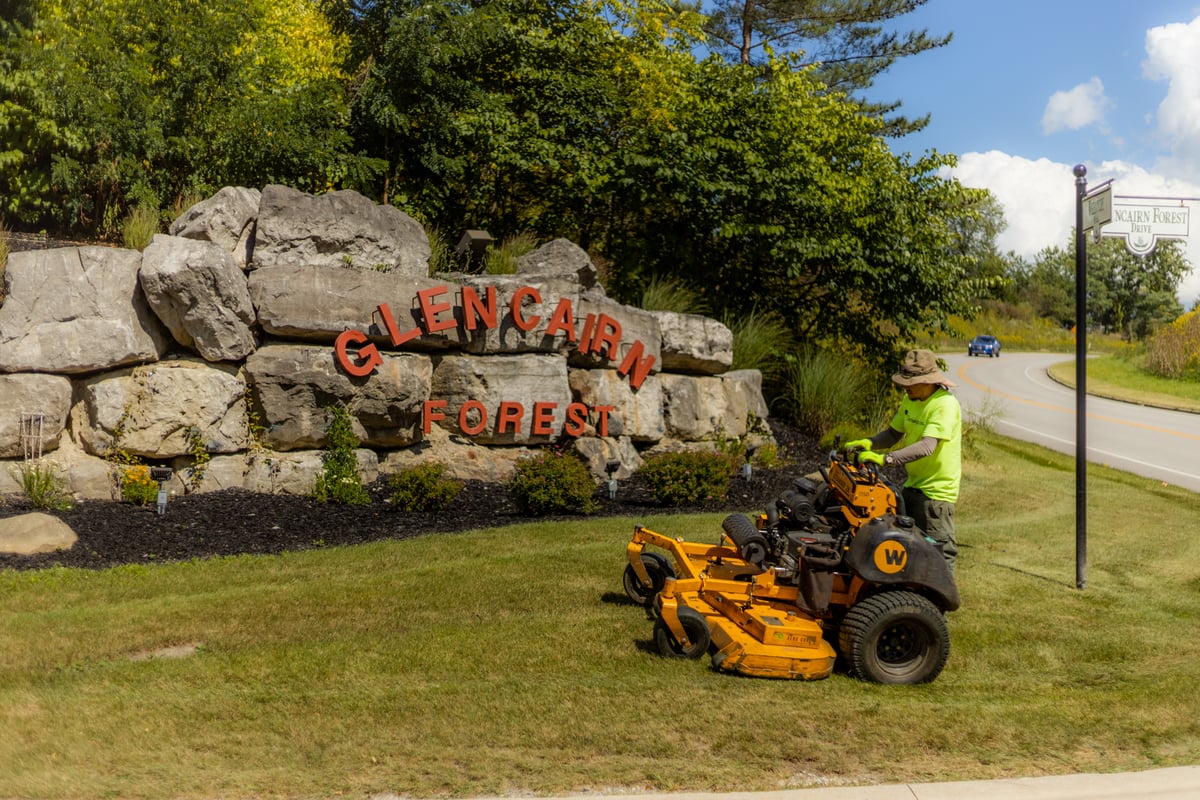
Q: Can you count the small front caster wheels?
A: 2